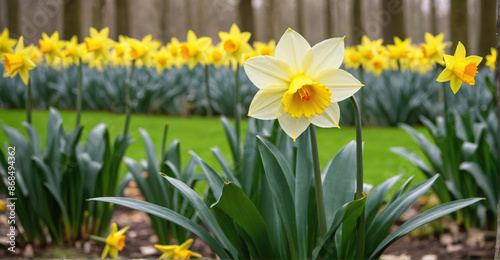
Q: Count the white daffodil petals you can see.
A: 7